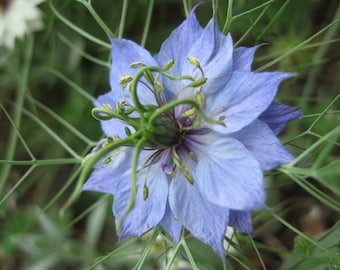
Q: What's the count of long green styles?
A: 5